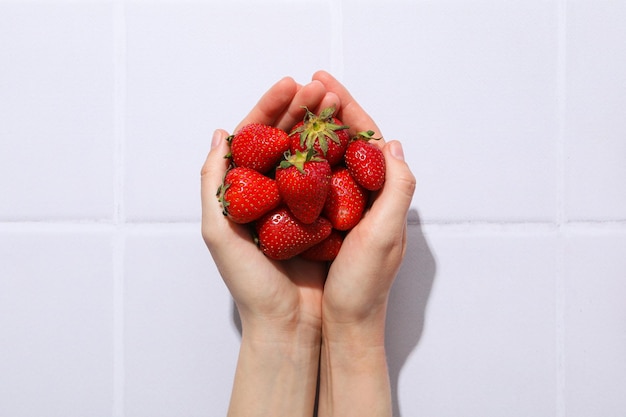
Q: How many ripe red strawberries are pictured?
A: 8